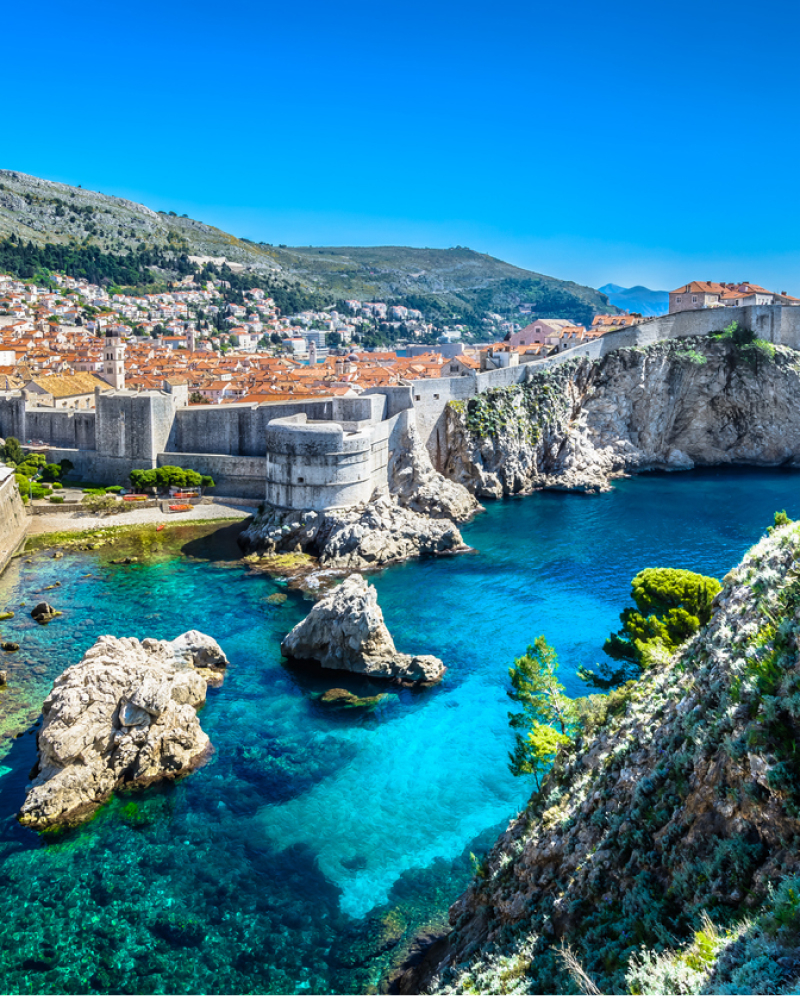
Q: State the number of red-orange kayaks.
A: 4